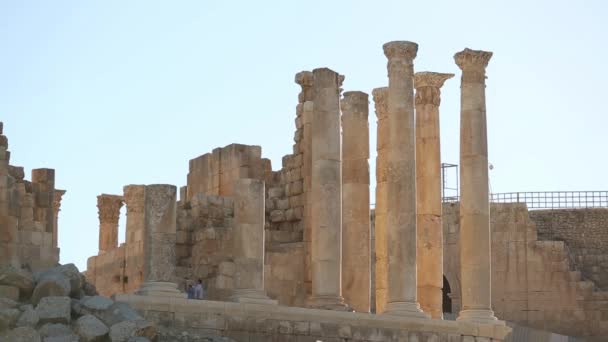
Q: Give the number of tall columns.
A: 6